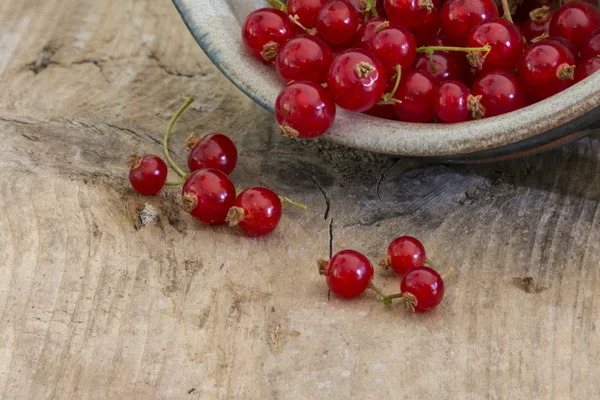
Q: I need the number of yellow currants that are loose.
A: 0